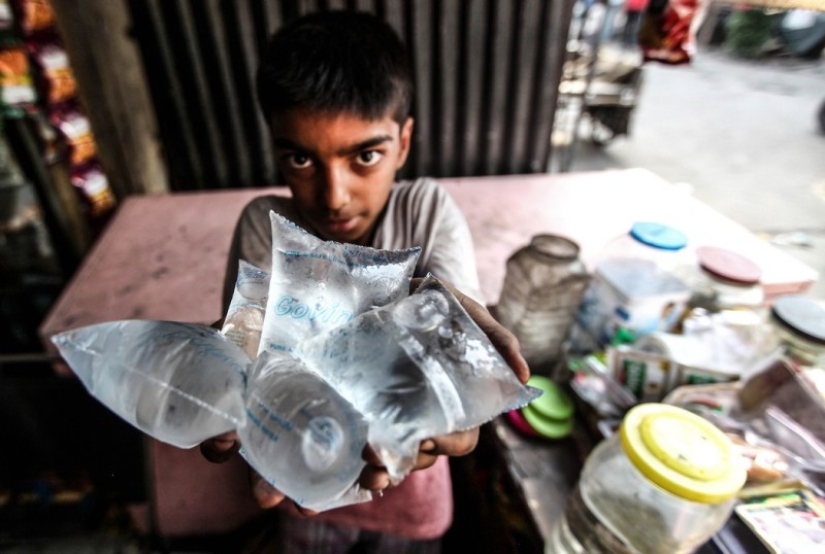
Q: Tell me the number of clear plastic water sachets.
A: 5